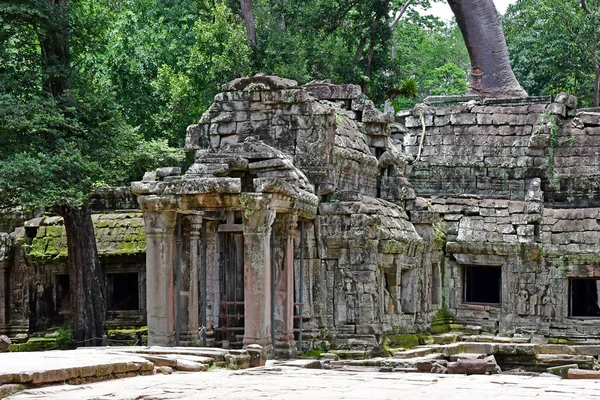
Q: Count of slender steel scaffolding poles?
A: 4